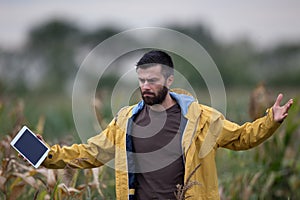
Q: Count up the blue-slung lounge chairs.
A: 0